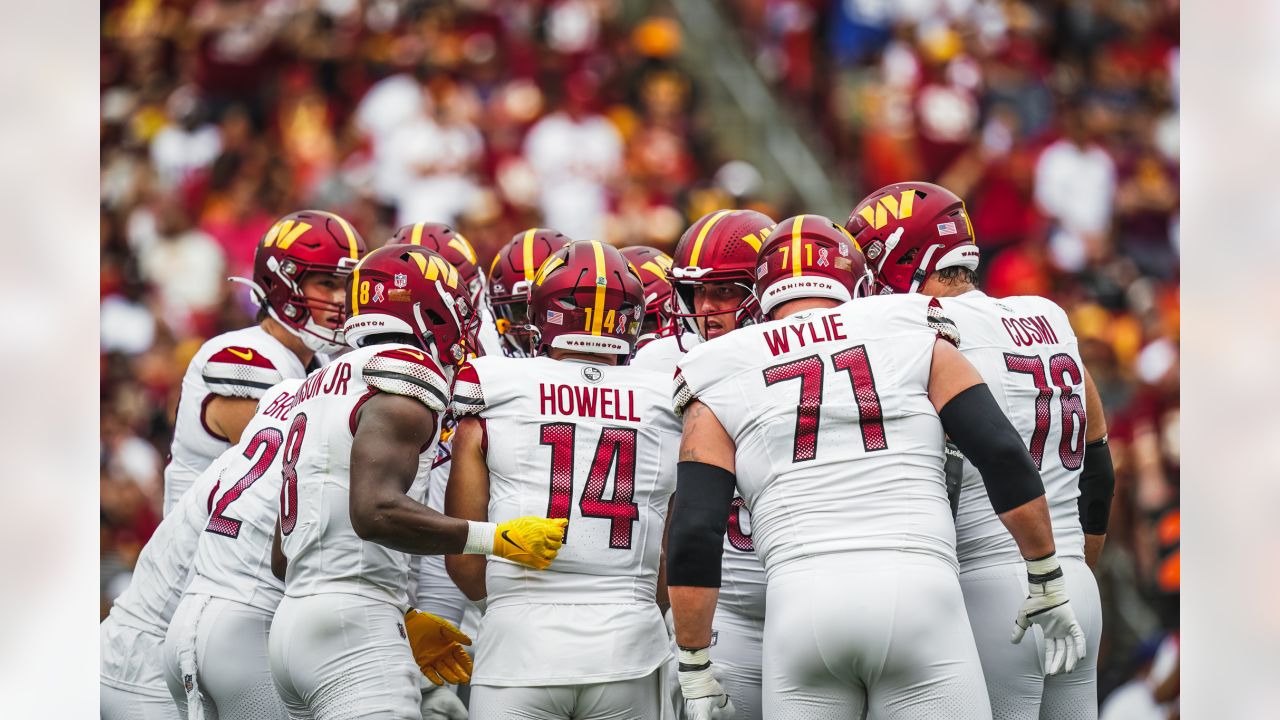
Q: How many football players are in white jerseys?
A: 11